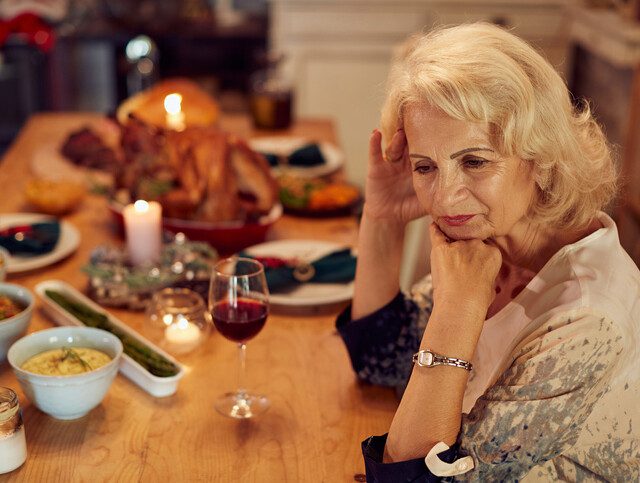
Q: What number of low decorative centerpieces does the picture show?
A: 1